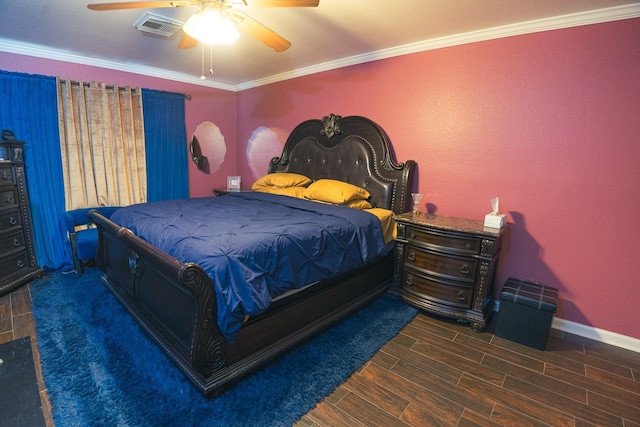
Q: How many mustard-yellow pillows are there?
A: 4